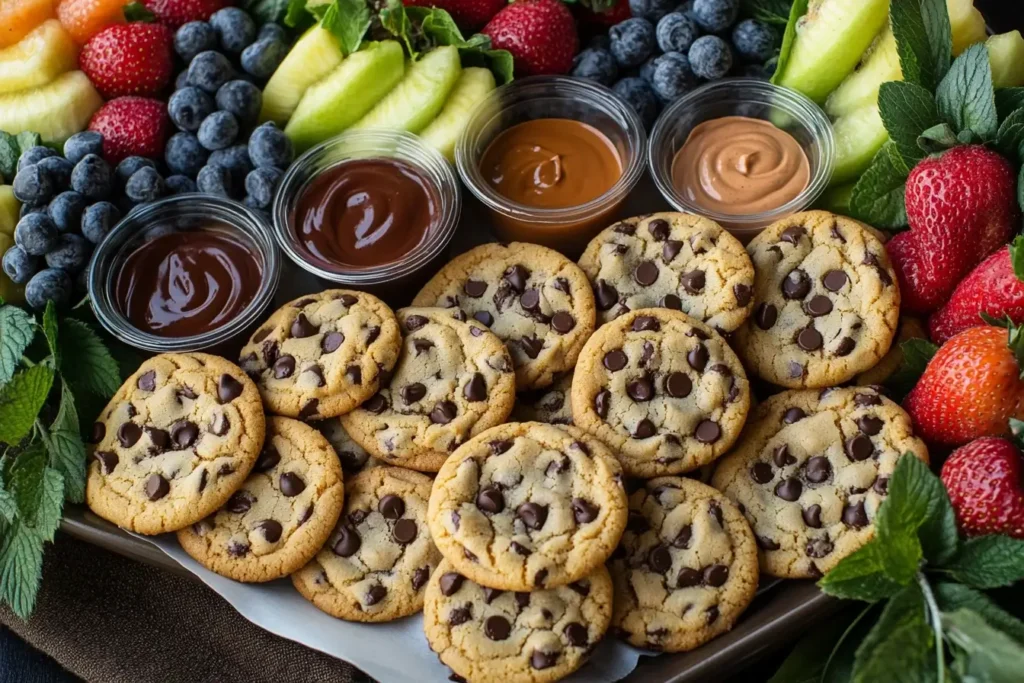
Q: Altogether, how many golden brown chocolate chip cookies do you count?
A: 13